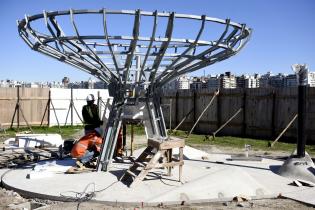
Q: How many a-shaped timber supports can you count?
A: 3